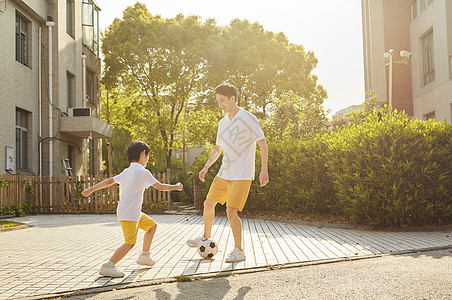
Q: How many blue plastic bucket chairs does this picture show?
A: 0